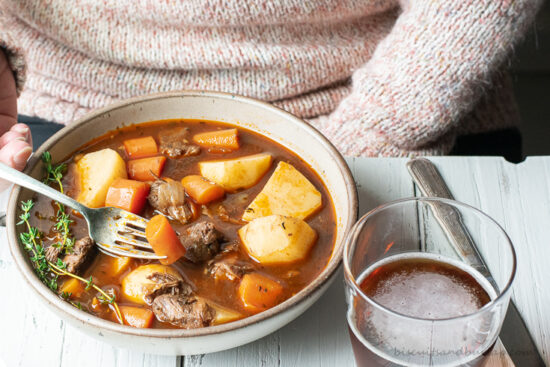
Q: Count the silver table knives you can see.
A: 1